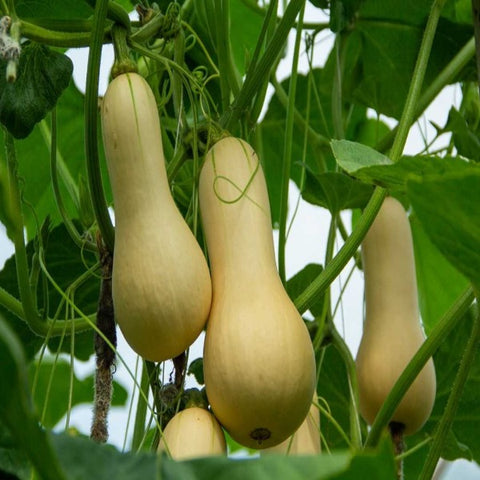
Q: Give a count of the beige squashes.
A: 5